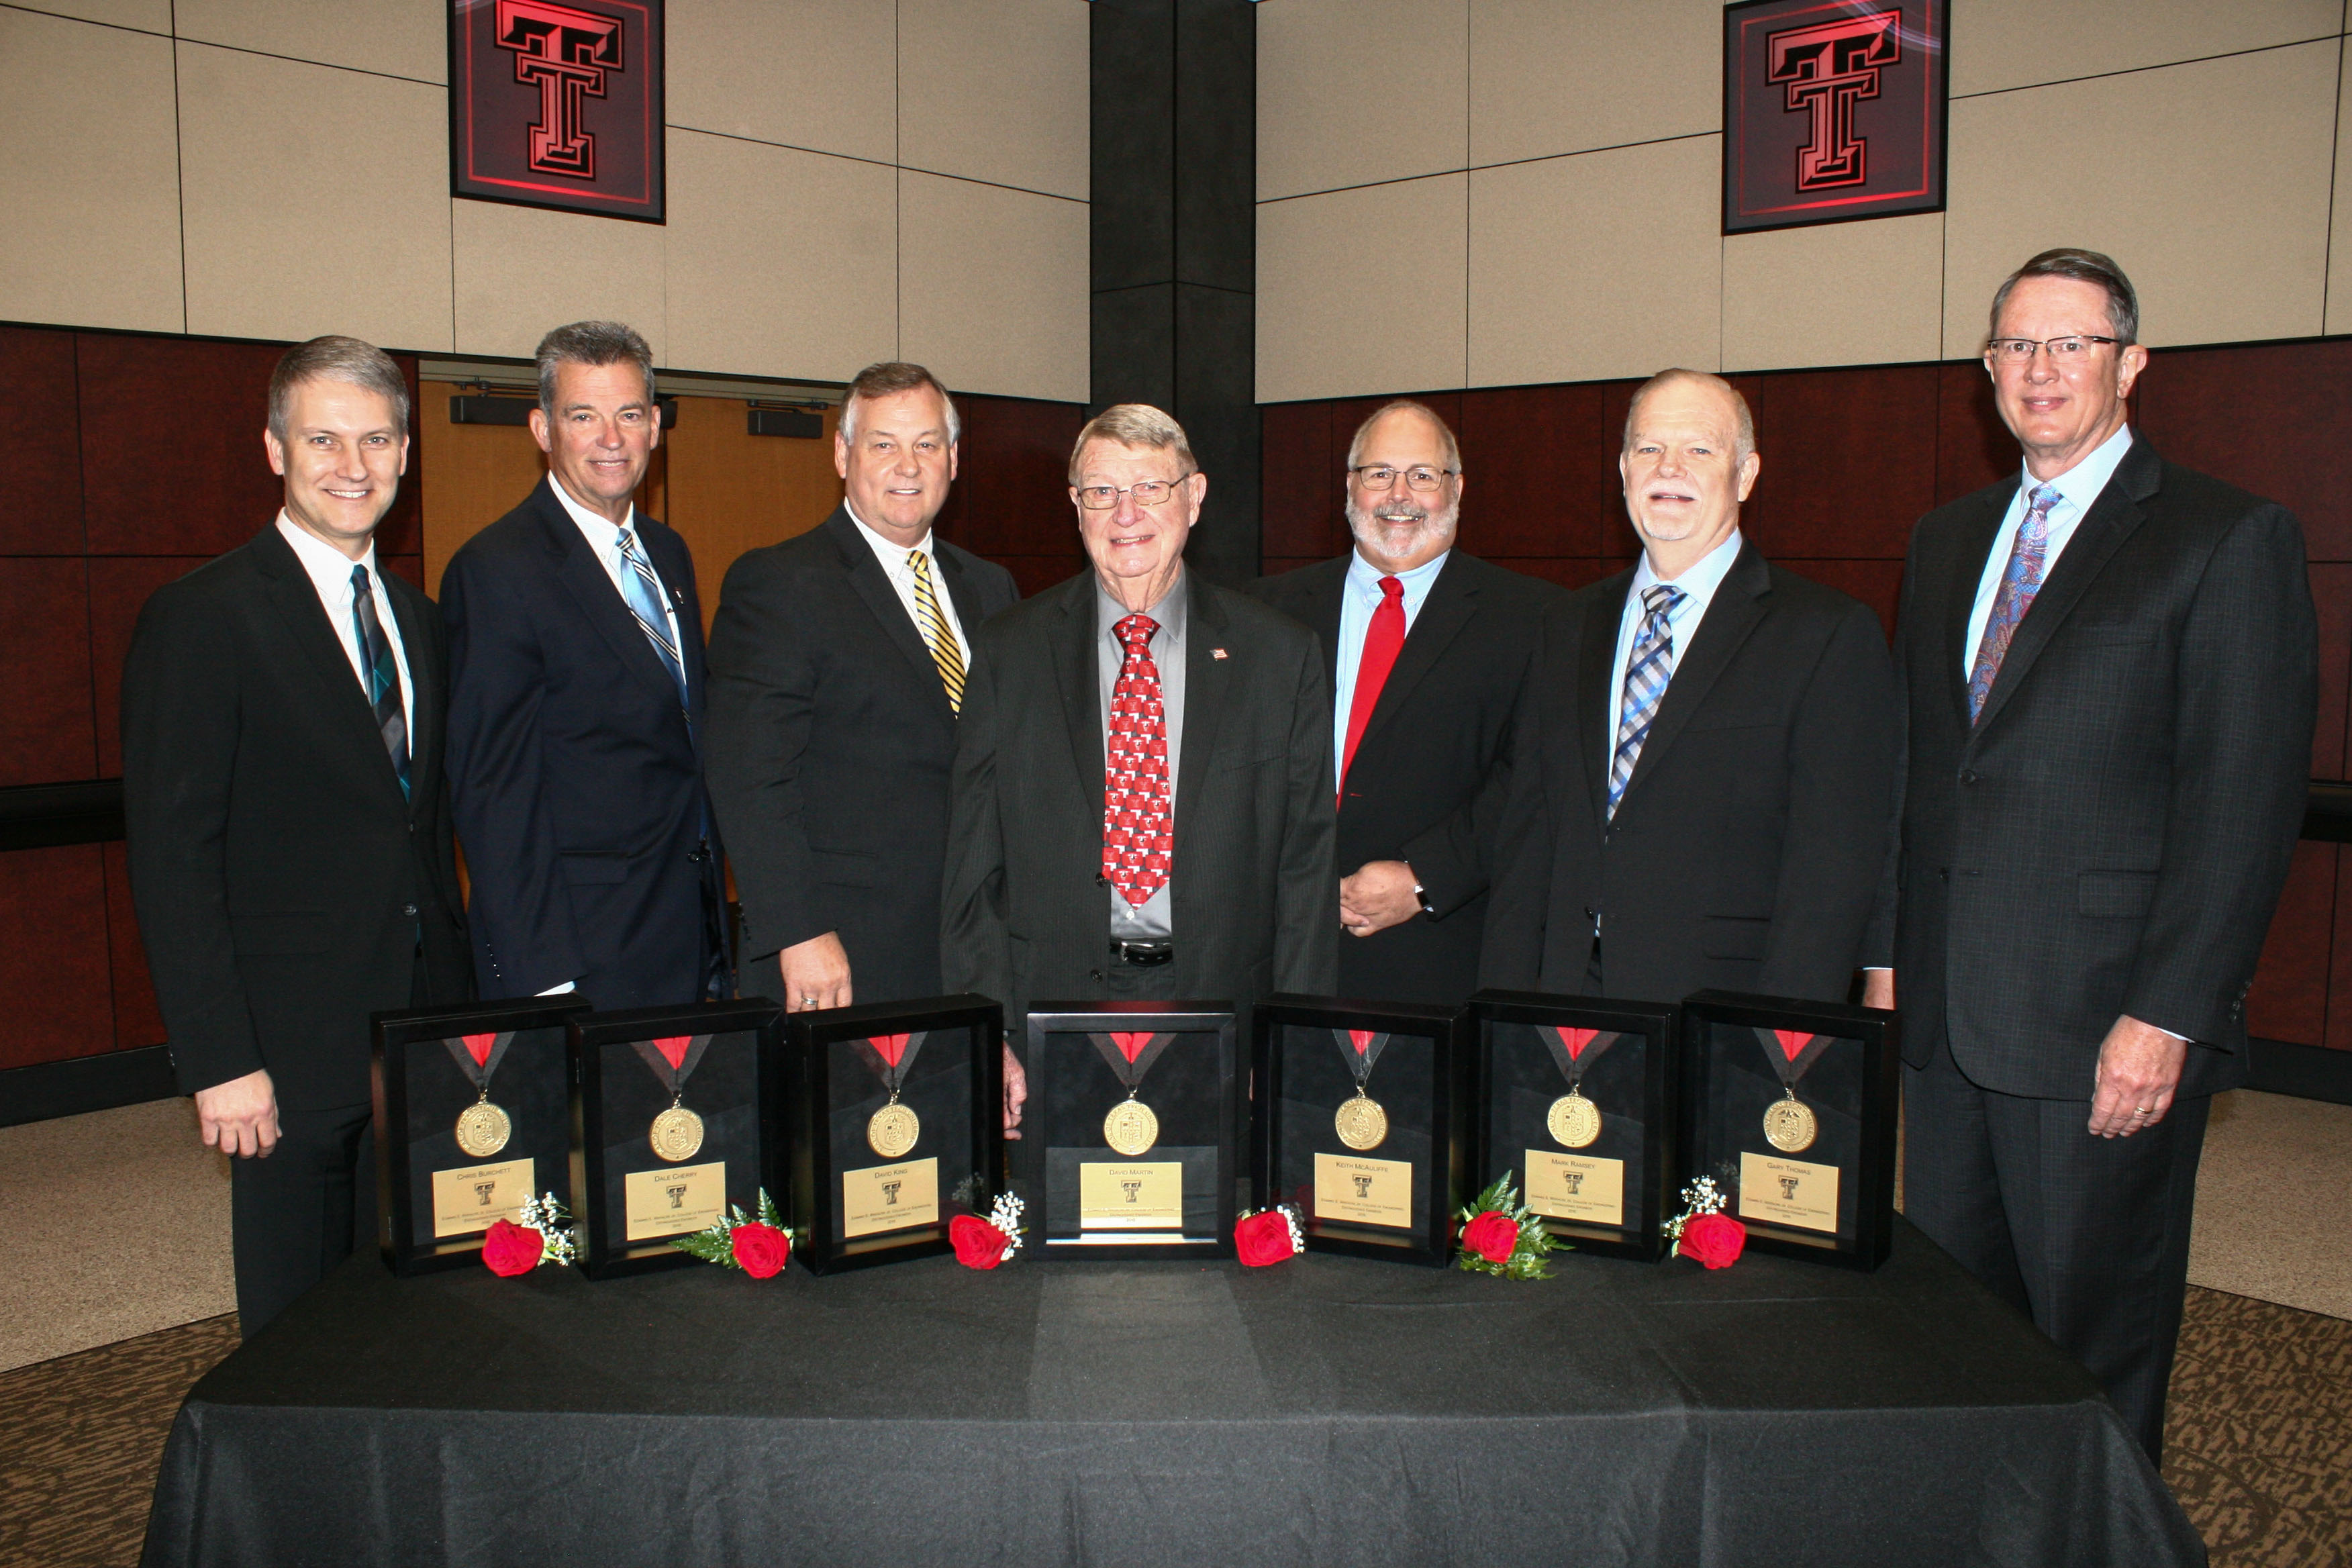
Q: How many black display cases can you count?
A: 7